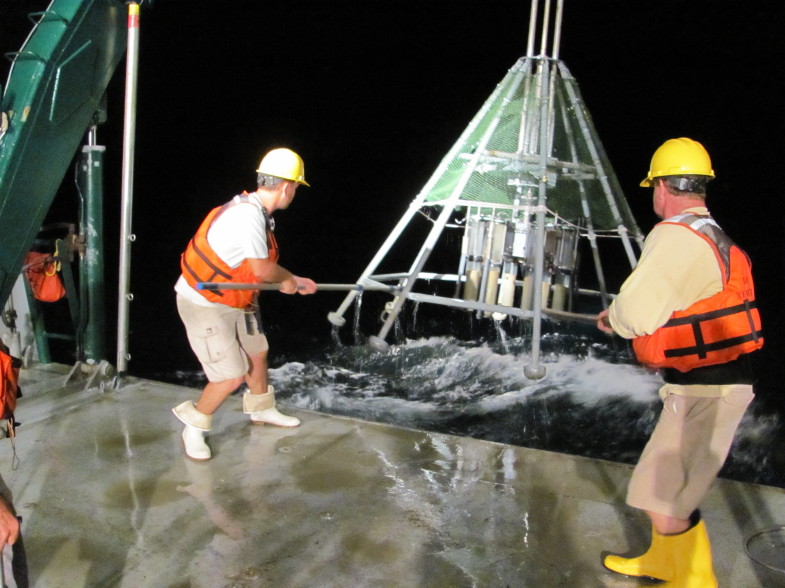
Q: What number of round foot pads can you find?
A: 3